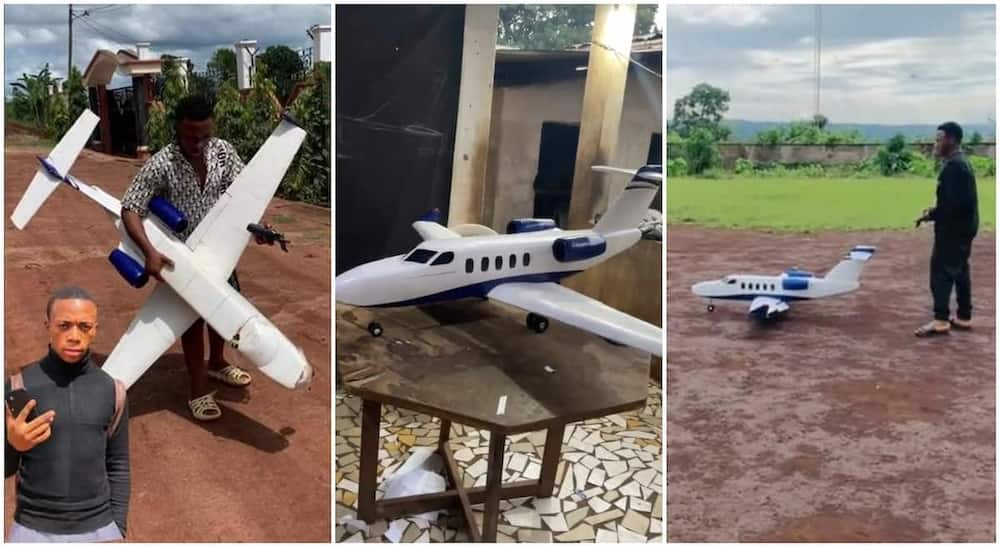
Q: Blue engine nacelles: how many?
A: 6